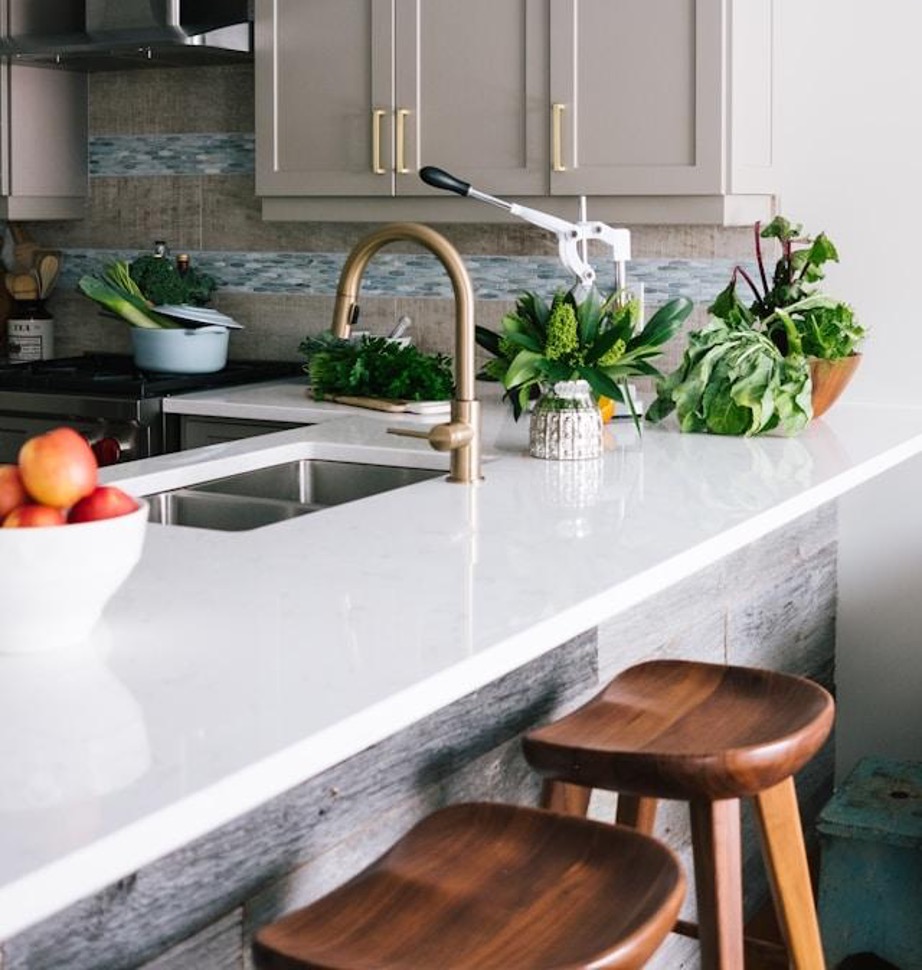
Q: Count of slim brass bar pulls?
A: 3